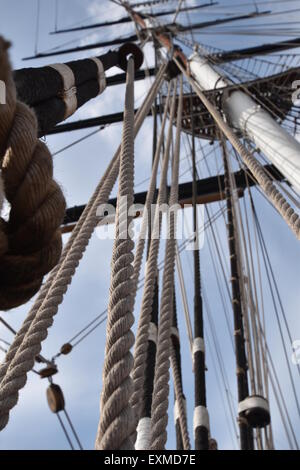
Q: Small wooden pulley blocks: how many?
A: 3